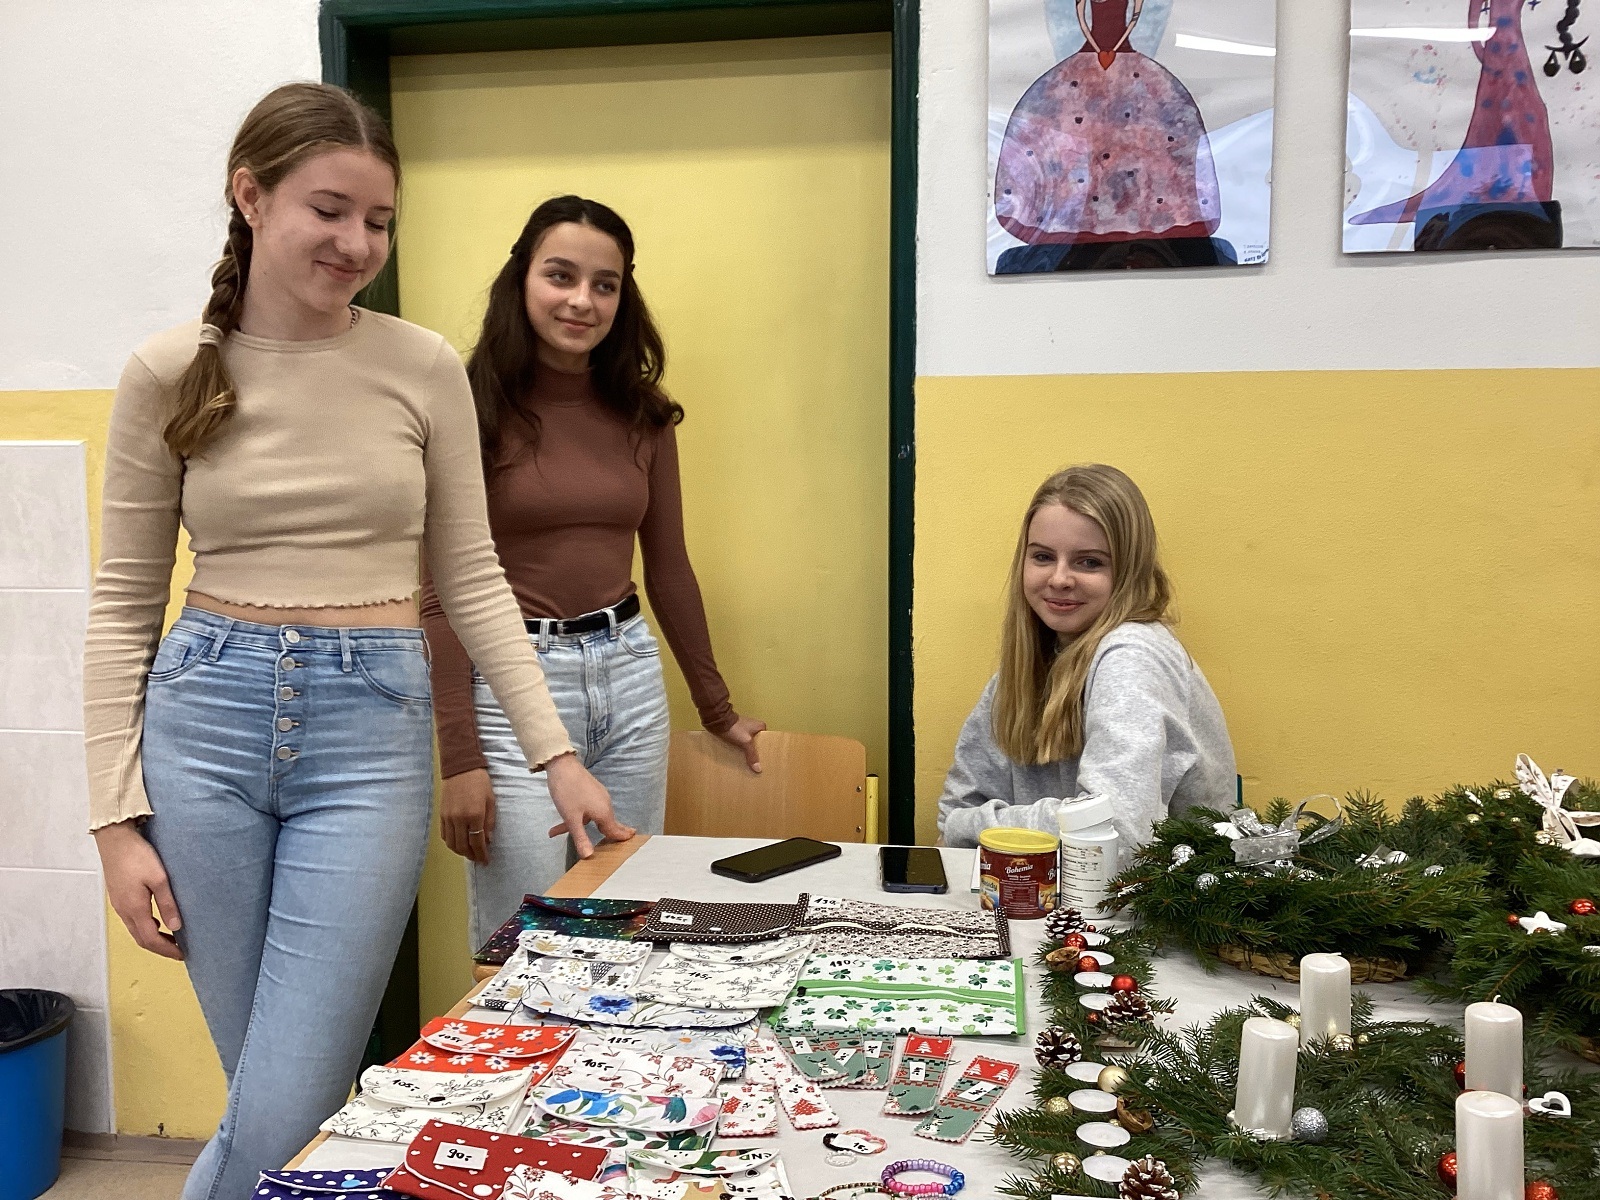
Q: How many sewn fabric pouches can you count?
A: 15